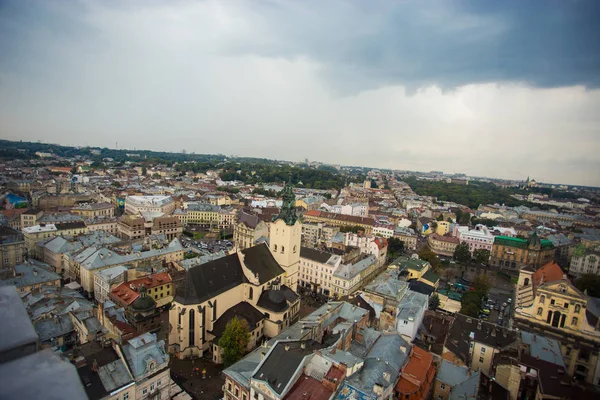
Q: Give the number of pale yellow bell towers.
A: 1